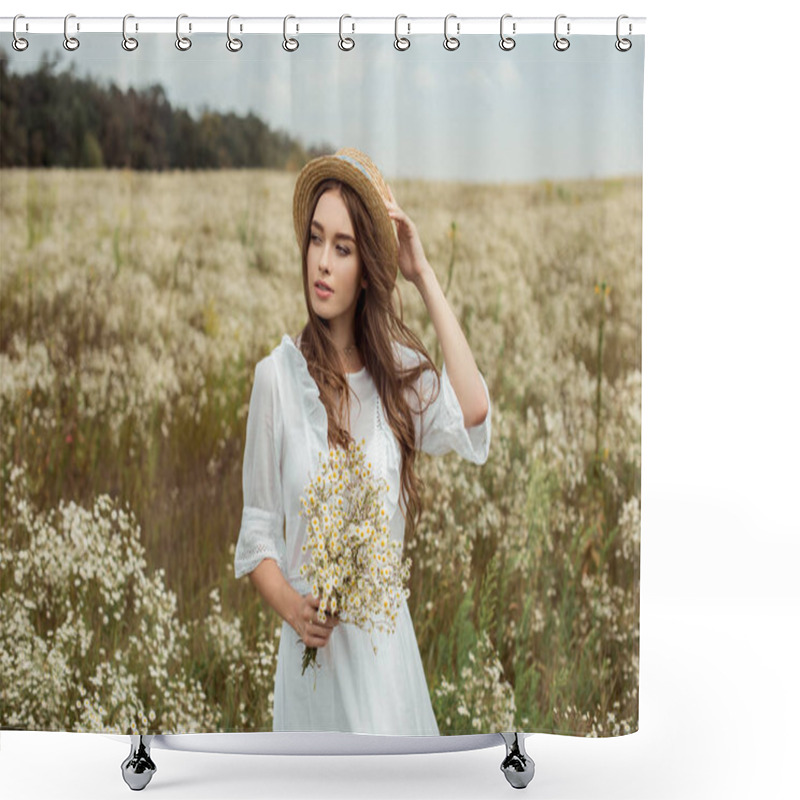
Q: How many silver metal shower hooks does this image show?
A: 12